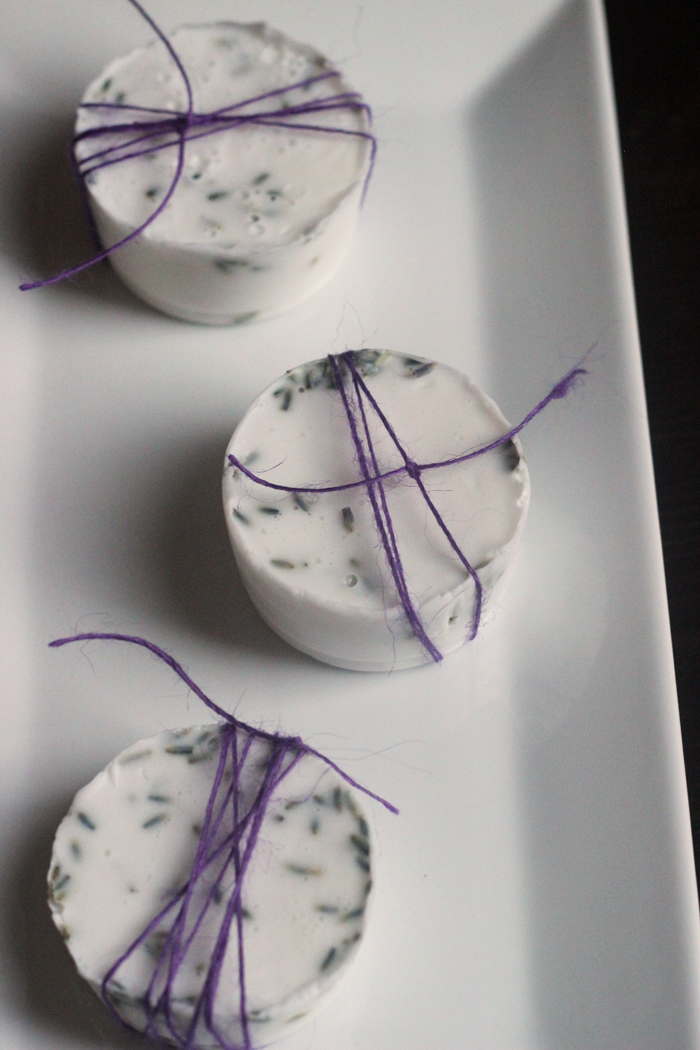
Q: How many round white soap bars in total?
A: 3